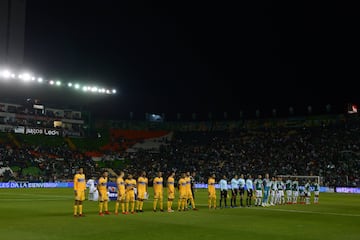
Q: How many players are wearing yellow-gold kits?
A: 10